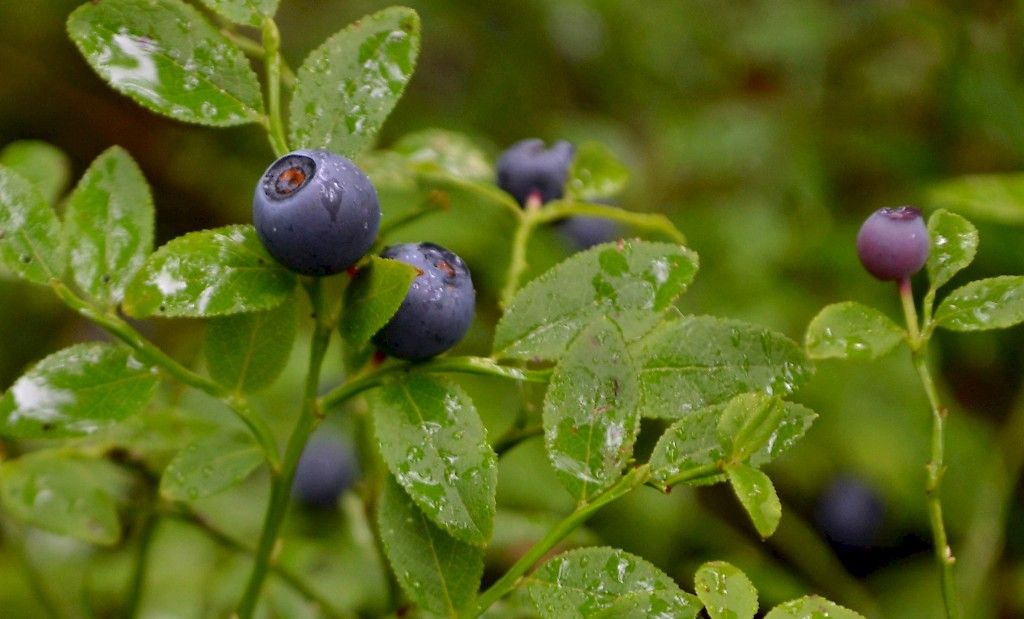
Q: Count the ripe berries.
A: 6